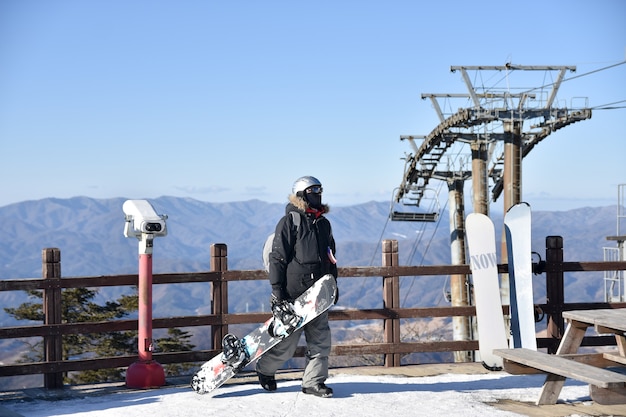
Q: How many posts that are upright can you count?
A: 4